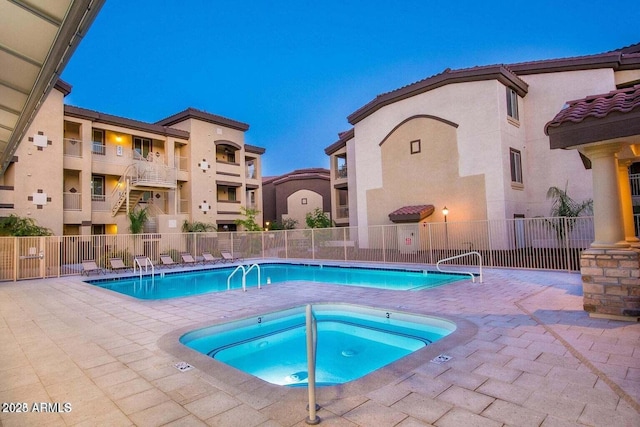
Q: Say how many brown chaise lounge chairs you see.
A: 7